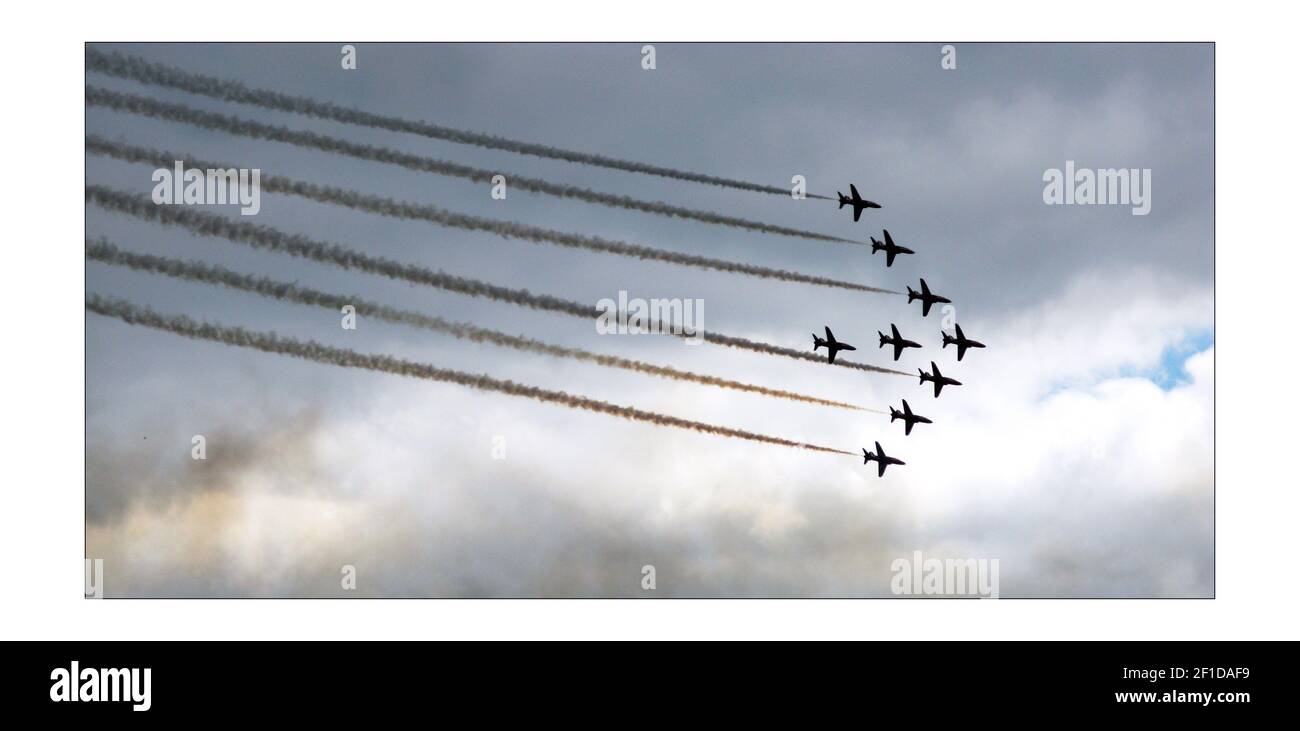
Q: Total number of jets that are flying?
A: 9